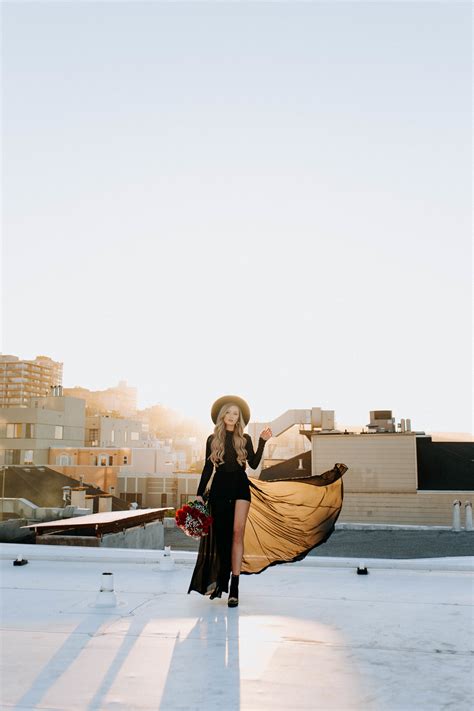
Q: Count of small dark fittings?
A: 2